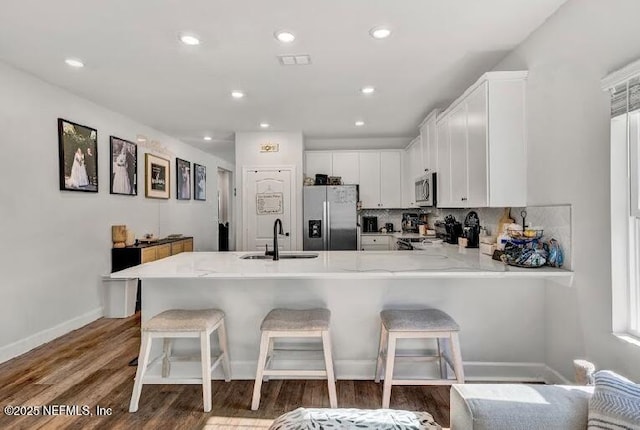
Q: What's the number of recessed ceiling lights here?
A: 9